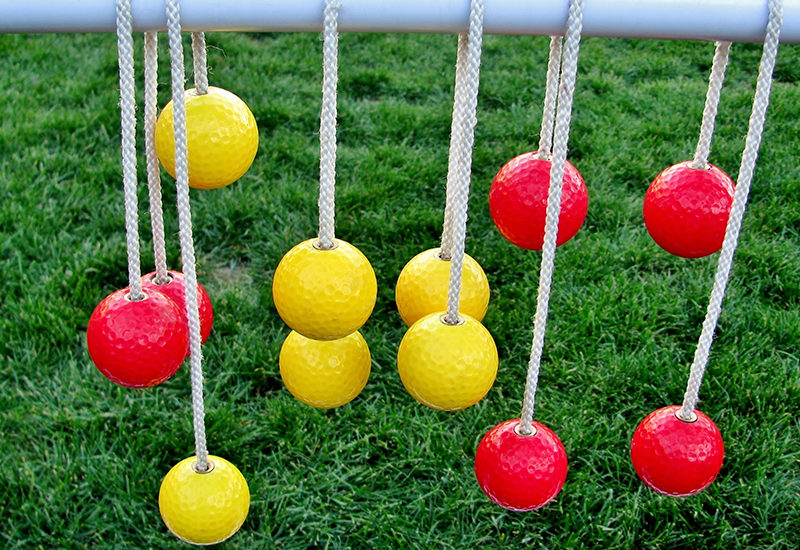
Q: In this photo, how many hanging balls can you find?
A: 12